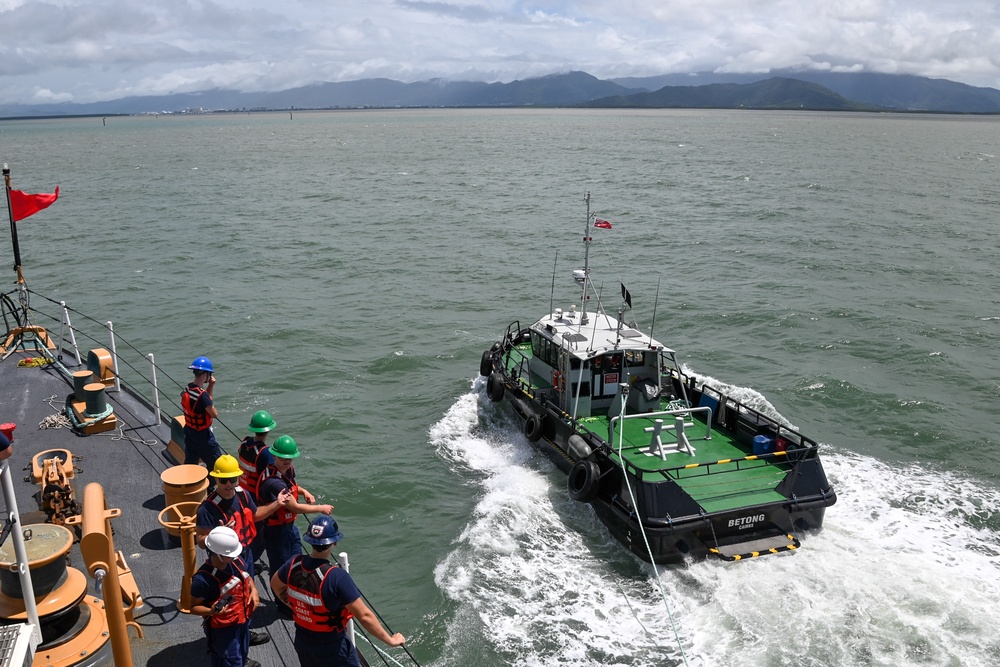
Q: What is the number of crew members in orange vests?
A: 6